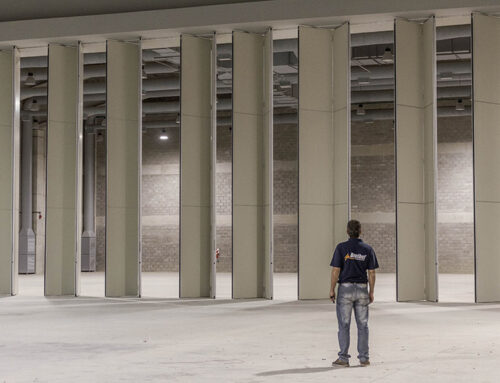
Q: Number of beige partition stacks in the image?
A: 8